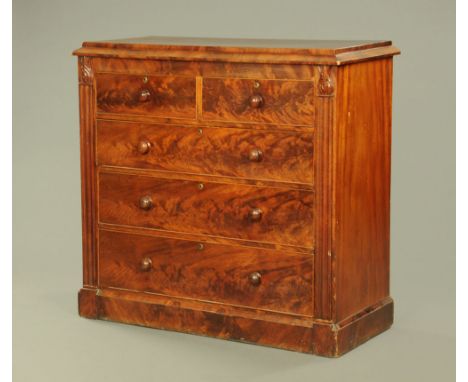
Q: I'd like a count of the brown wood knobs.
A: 8